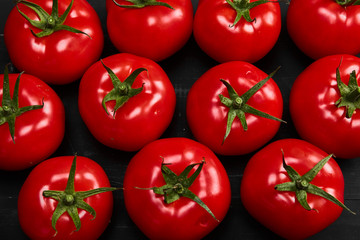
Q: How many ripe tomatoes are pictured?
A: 11